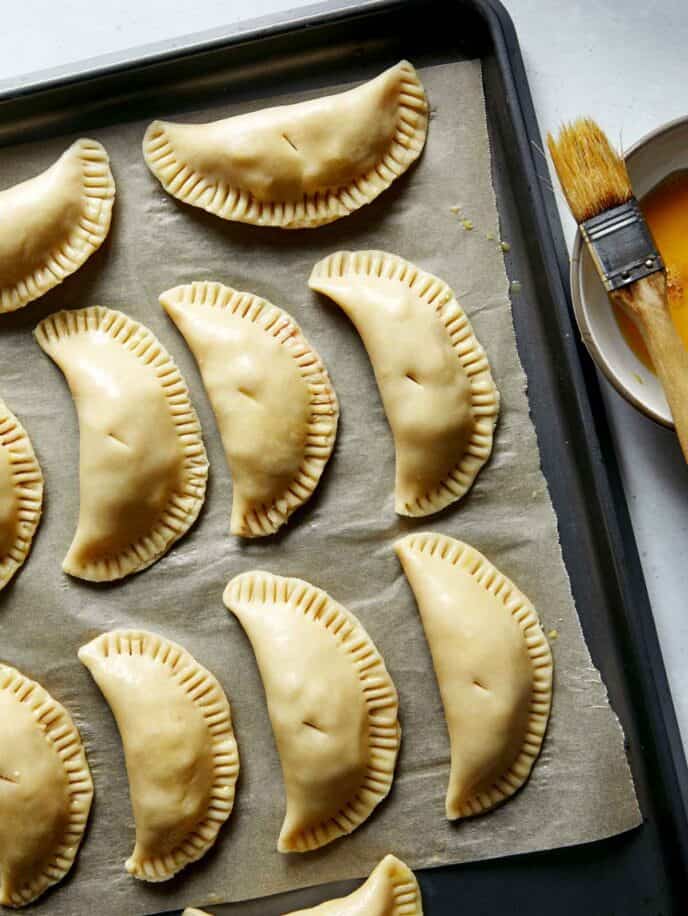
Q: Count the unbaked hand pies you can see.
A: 11